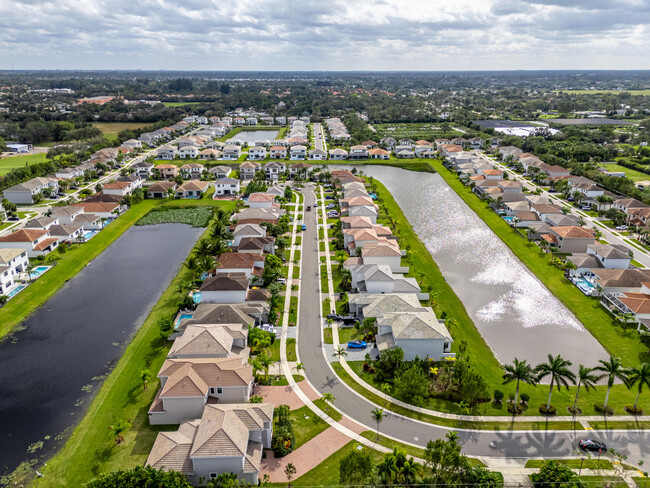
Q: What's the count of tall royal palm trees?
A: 5